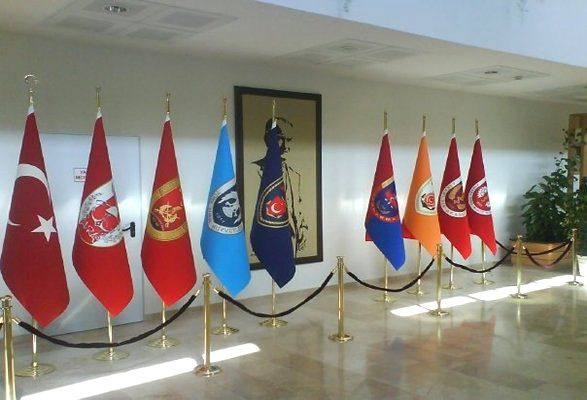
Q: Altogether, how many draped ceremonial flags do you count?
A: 9